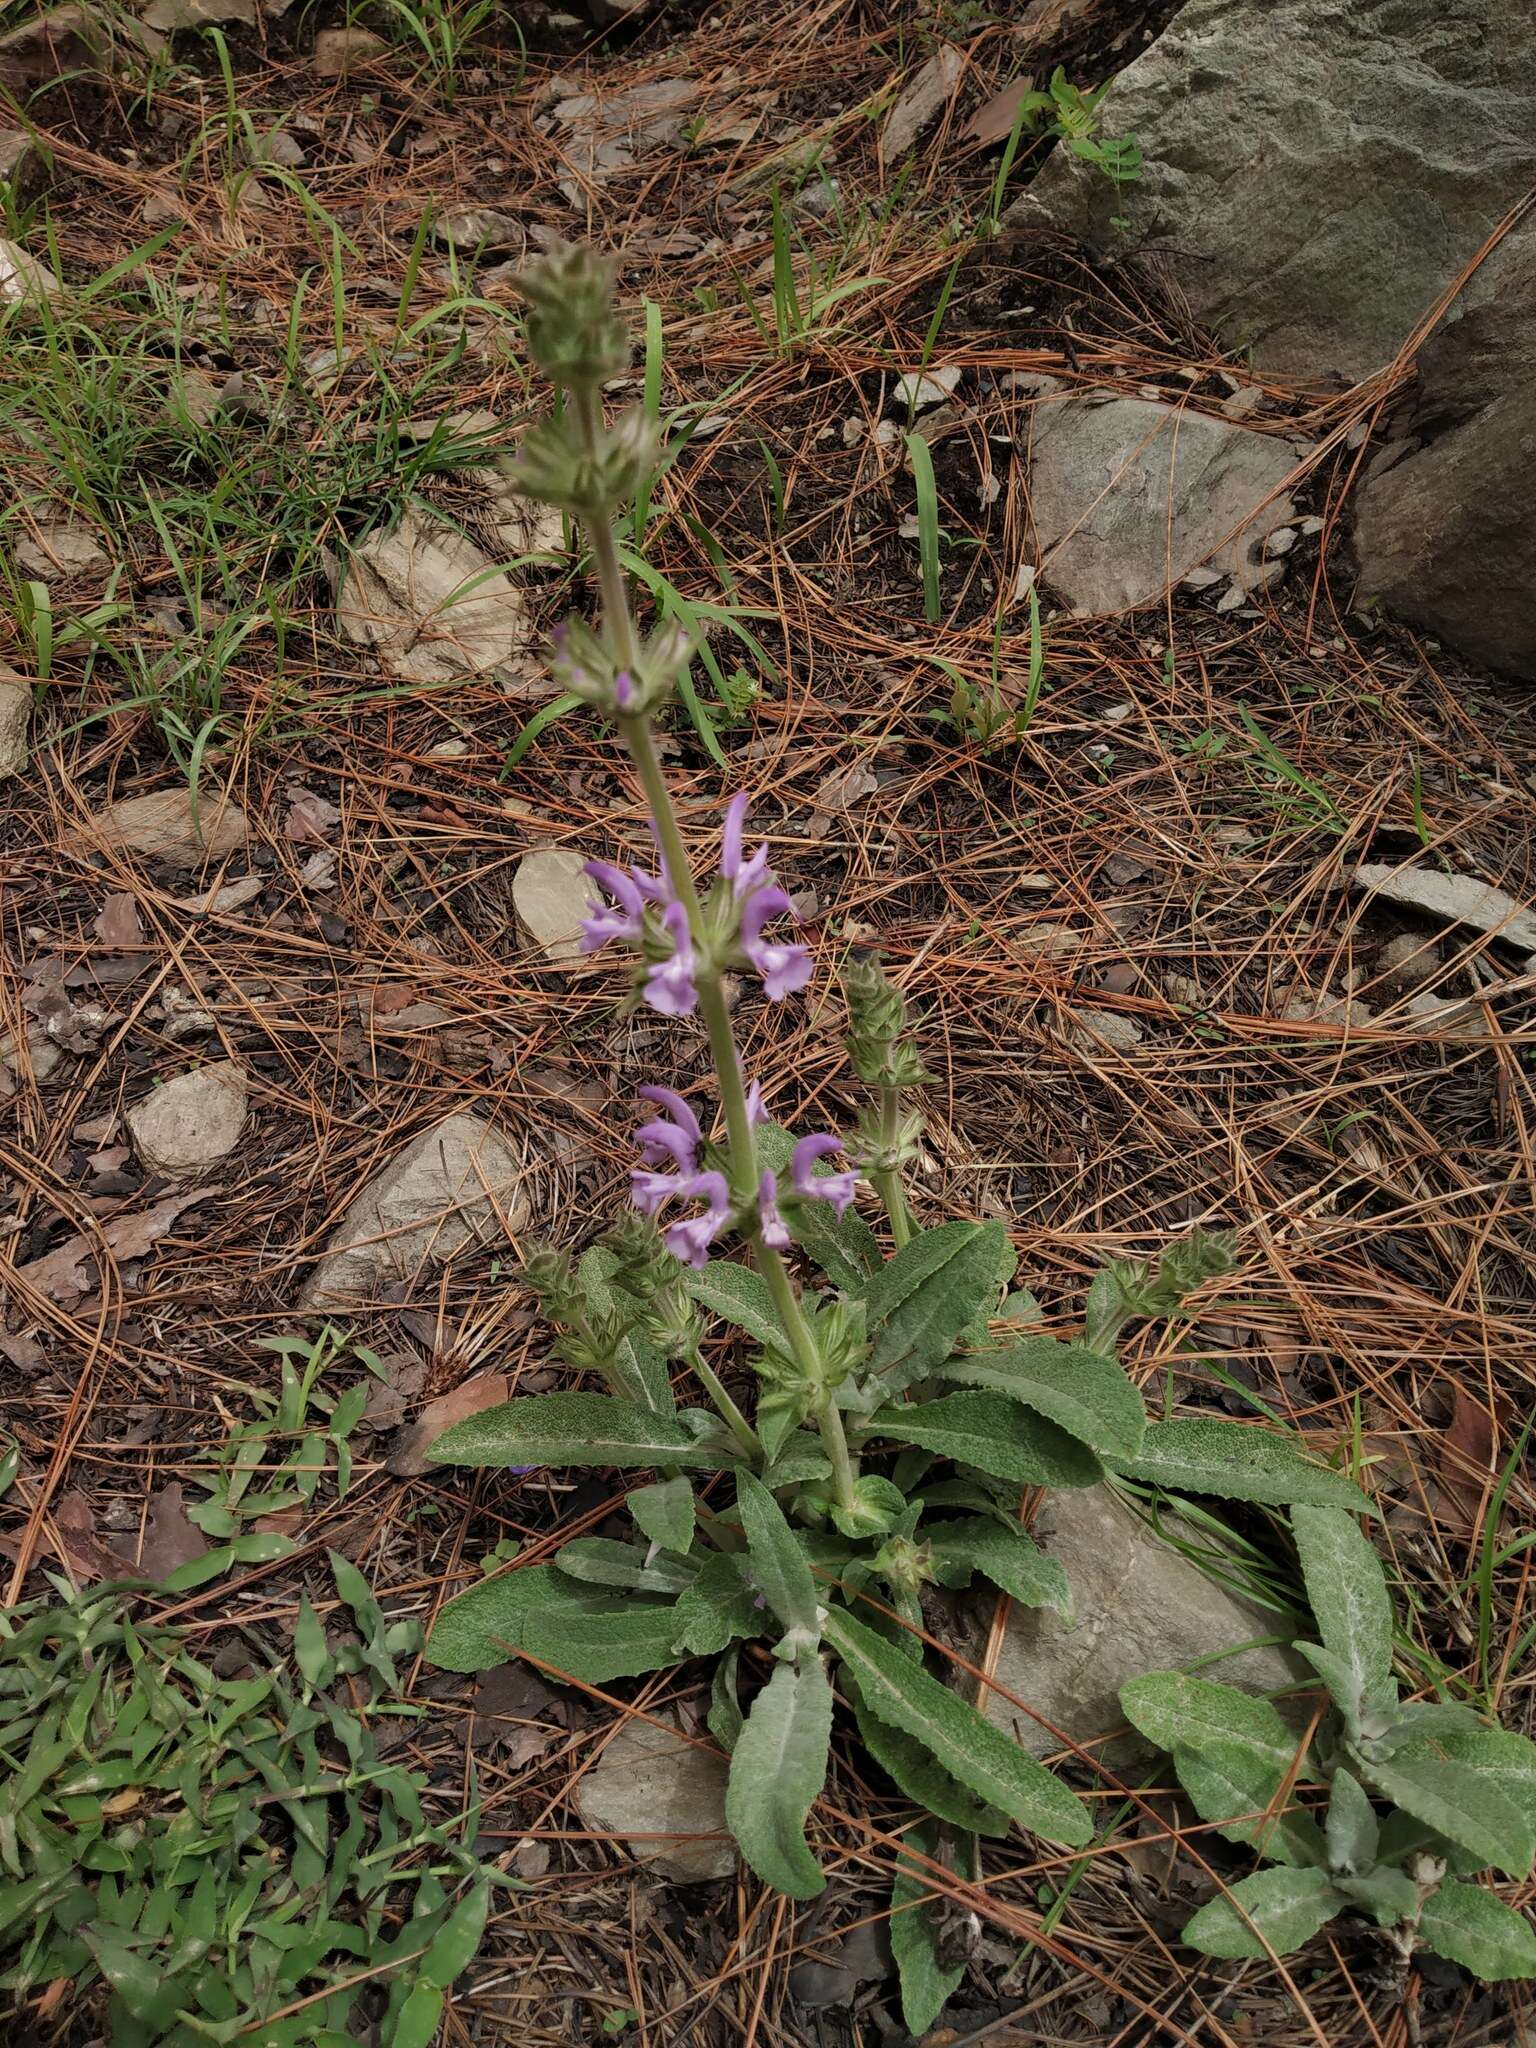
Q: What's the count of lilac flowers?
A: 11